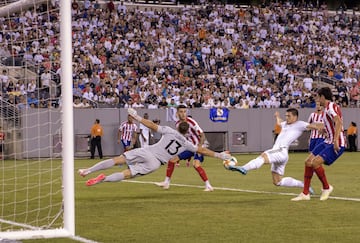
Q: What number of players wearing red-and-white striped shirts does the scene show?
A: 4